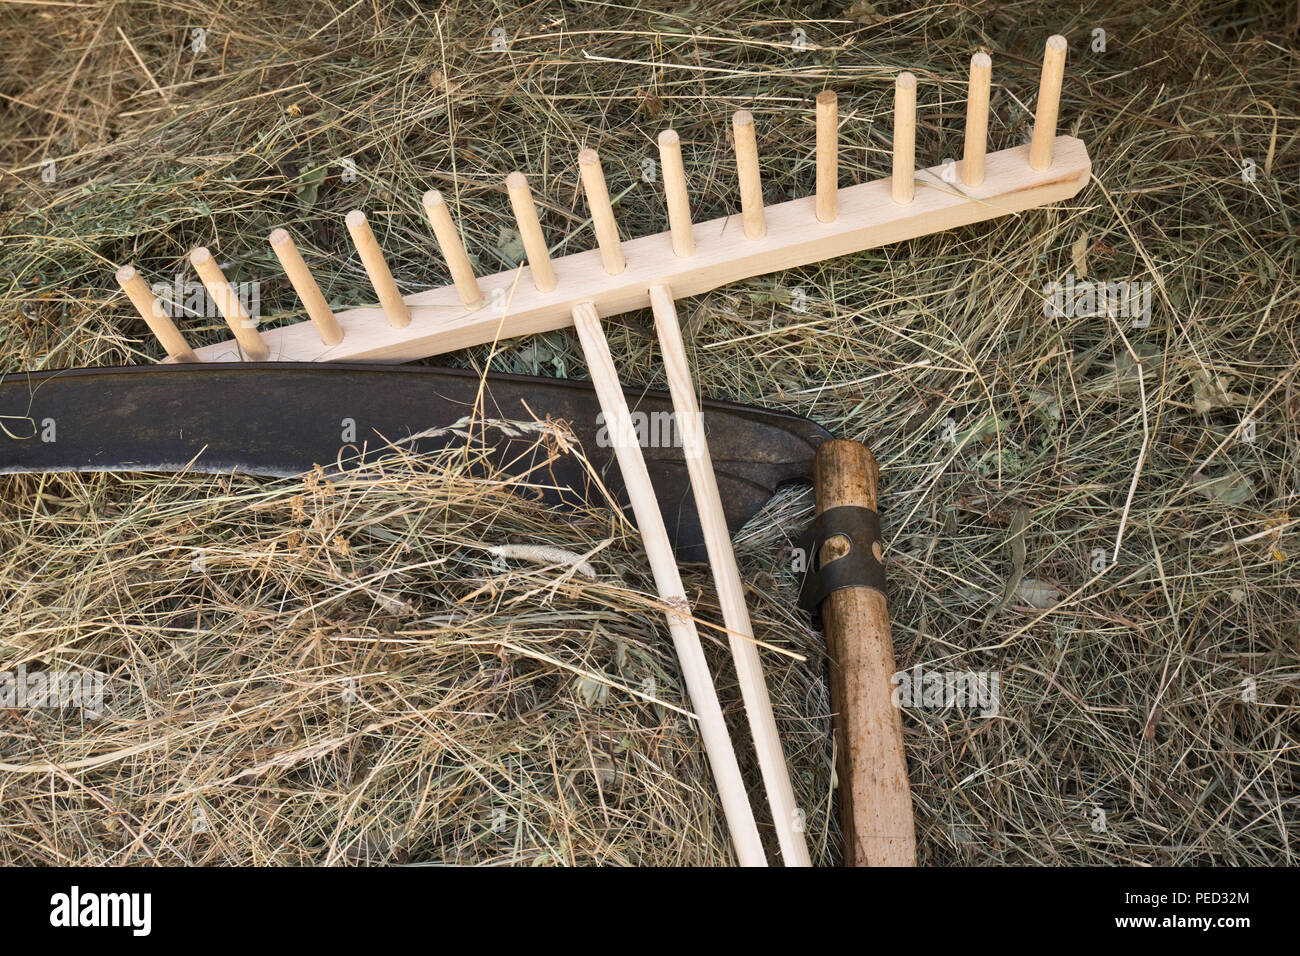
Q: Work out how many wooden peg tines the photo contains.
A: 13